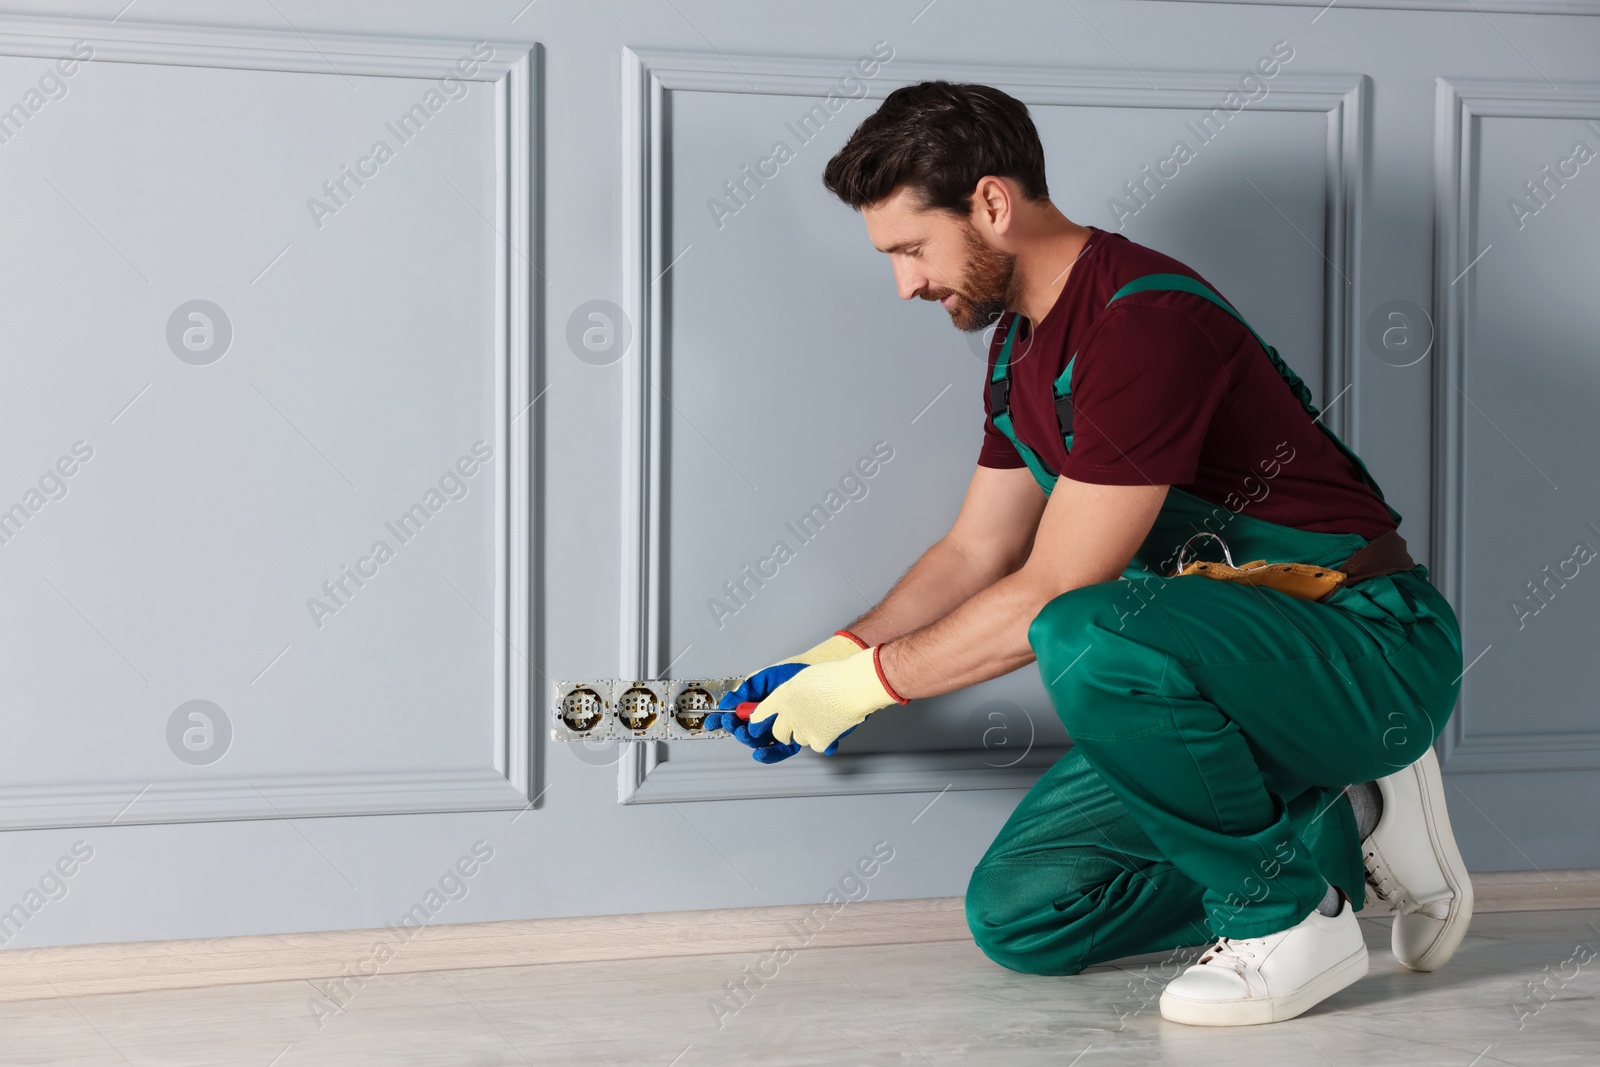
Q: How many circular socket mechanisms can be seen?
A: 3